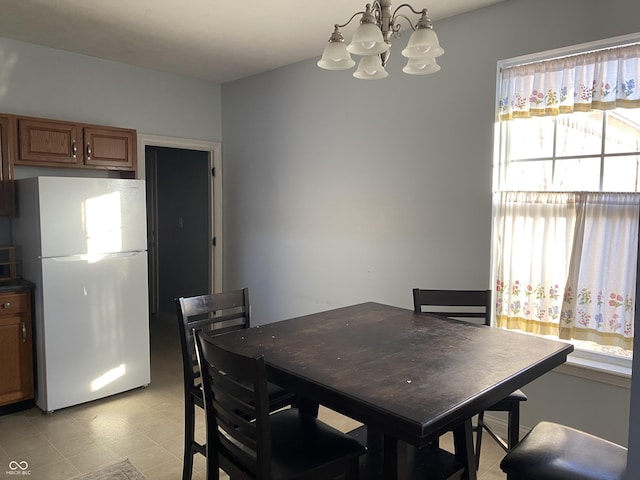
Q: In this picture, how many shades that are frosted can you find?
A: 5